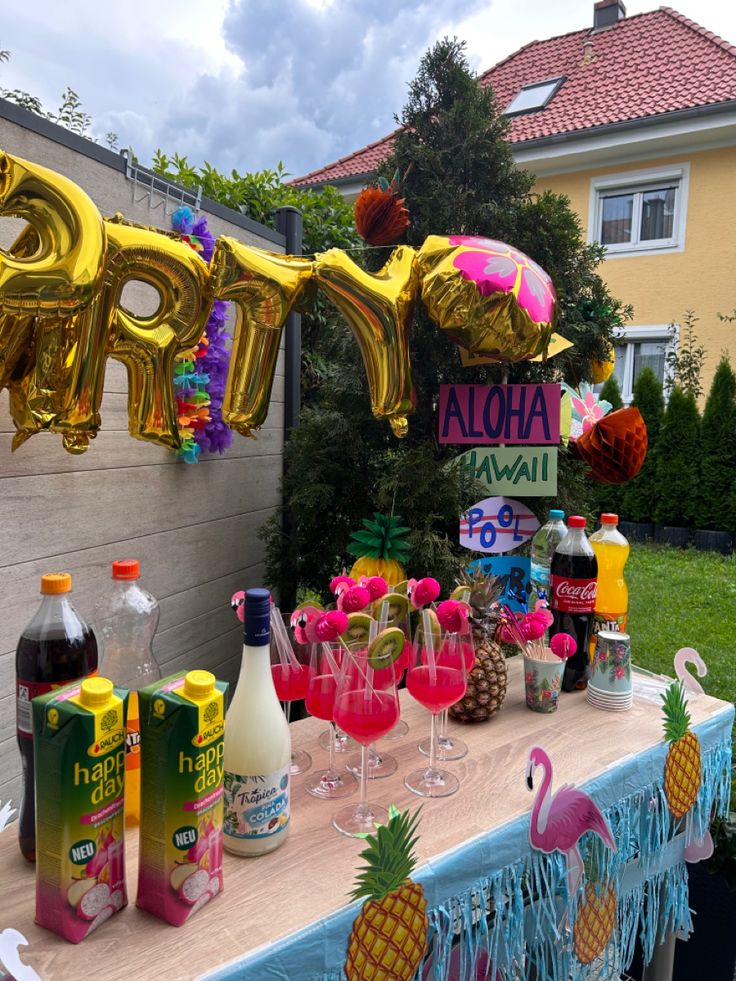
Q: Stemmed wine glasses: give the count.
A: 8